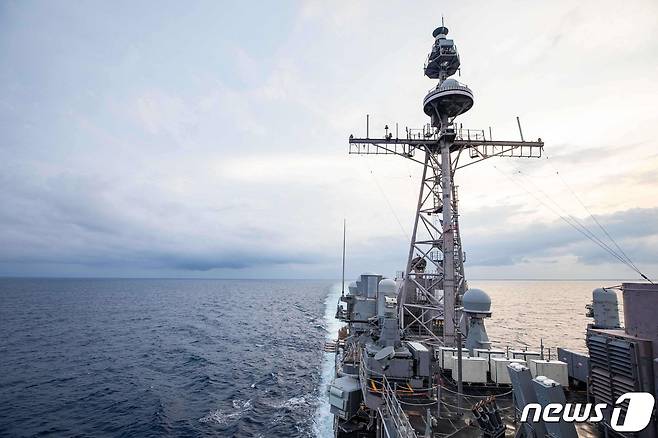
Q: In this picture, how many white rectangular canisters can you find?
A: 6